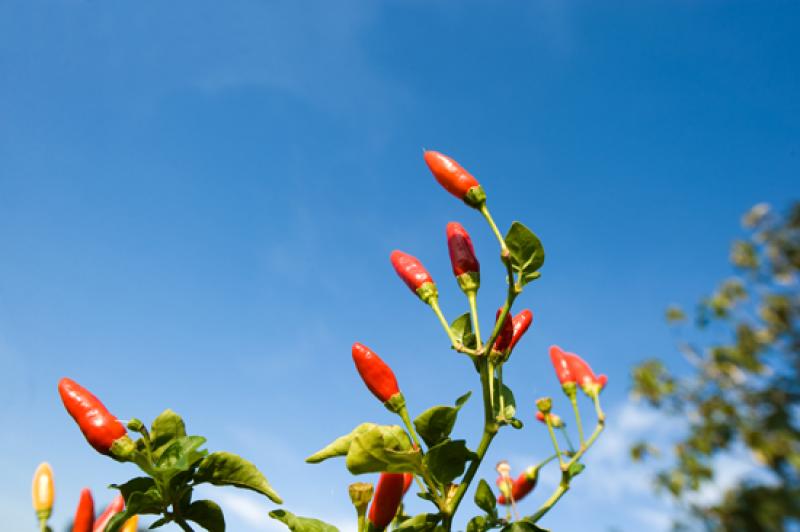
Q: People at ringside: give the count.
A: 0